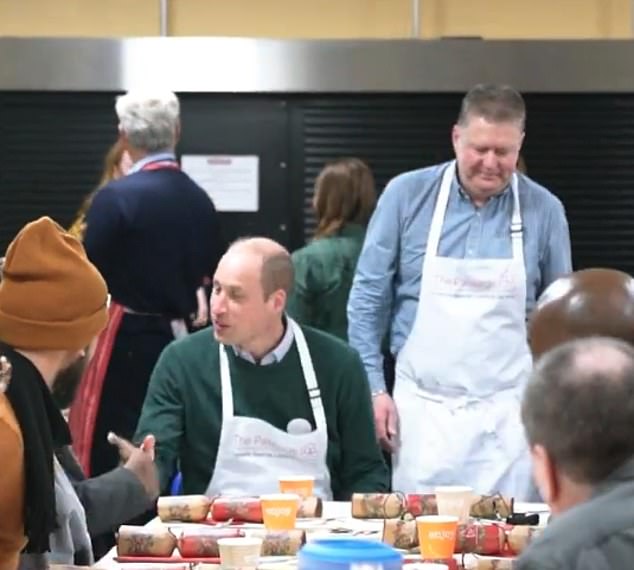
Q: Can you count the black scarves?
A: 1